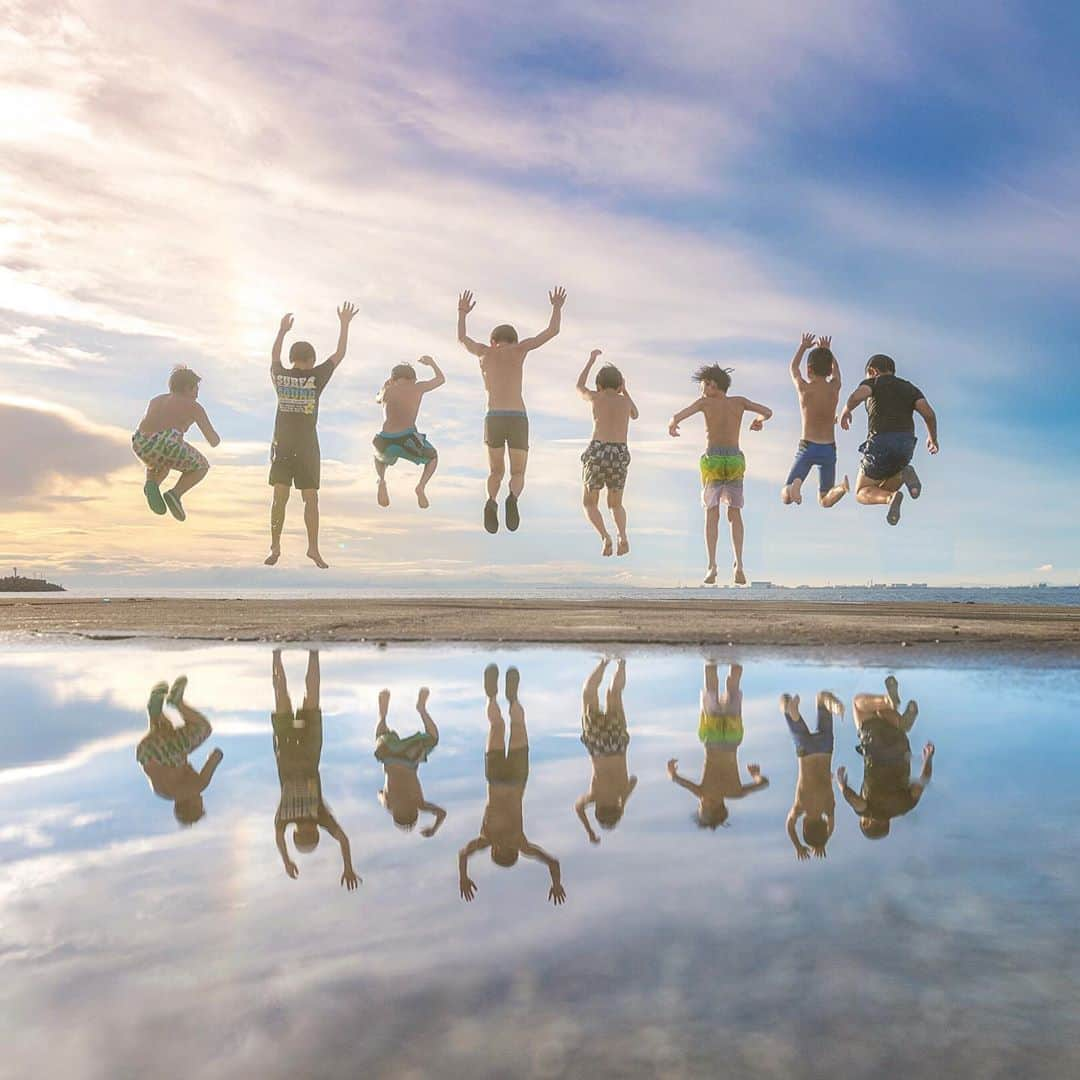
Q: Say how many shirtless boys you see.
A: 6